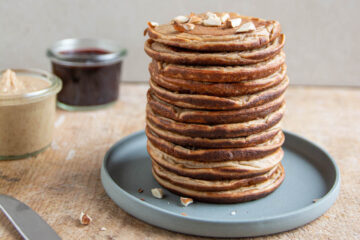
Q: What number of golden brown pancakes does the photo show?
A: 12